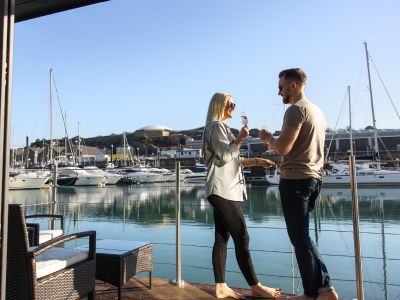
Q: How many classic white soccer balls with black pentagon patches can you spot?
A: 0